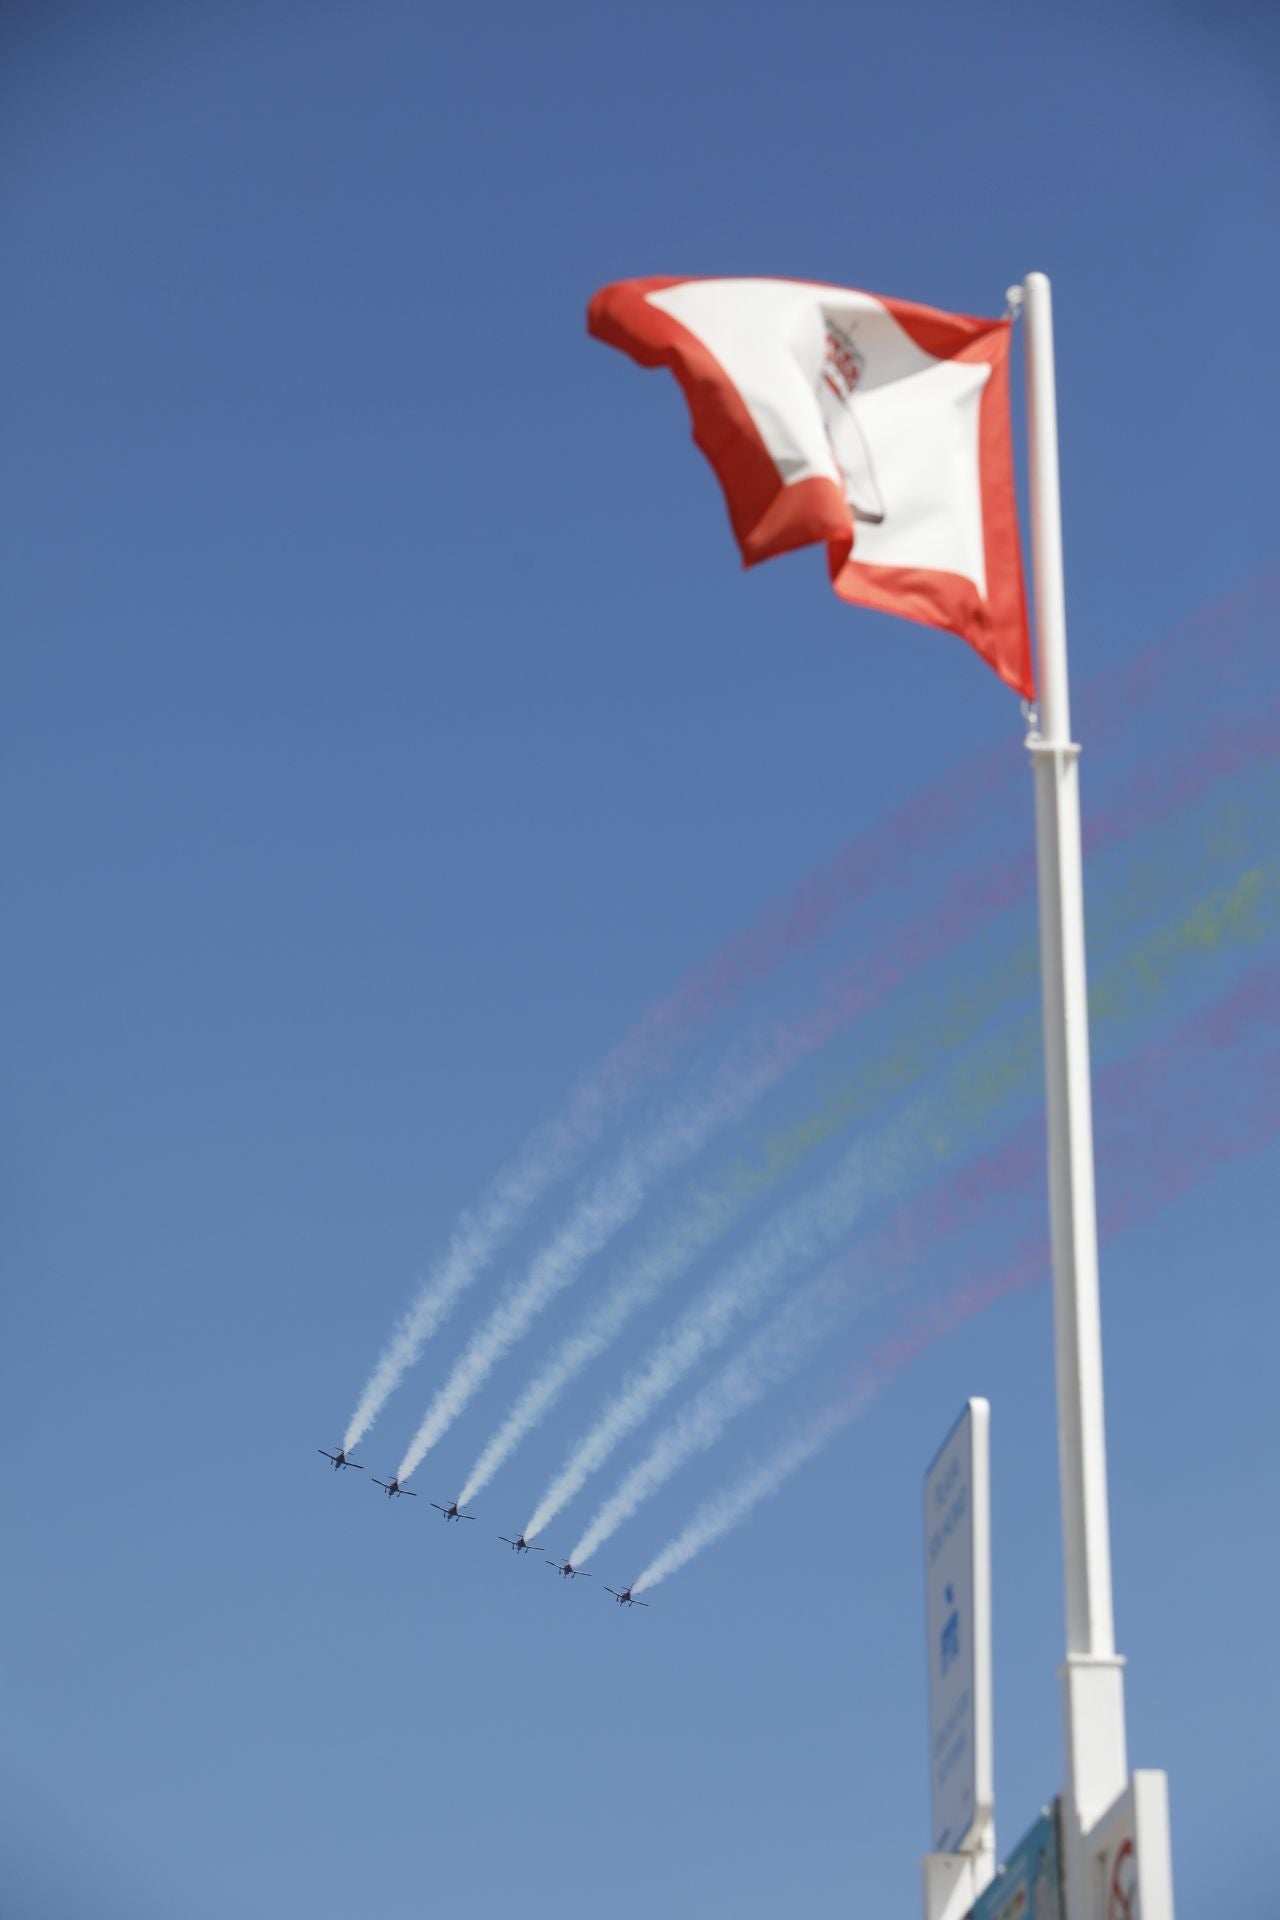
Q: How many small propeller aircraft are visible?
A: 6